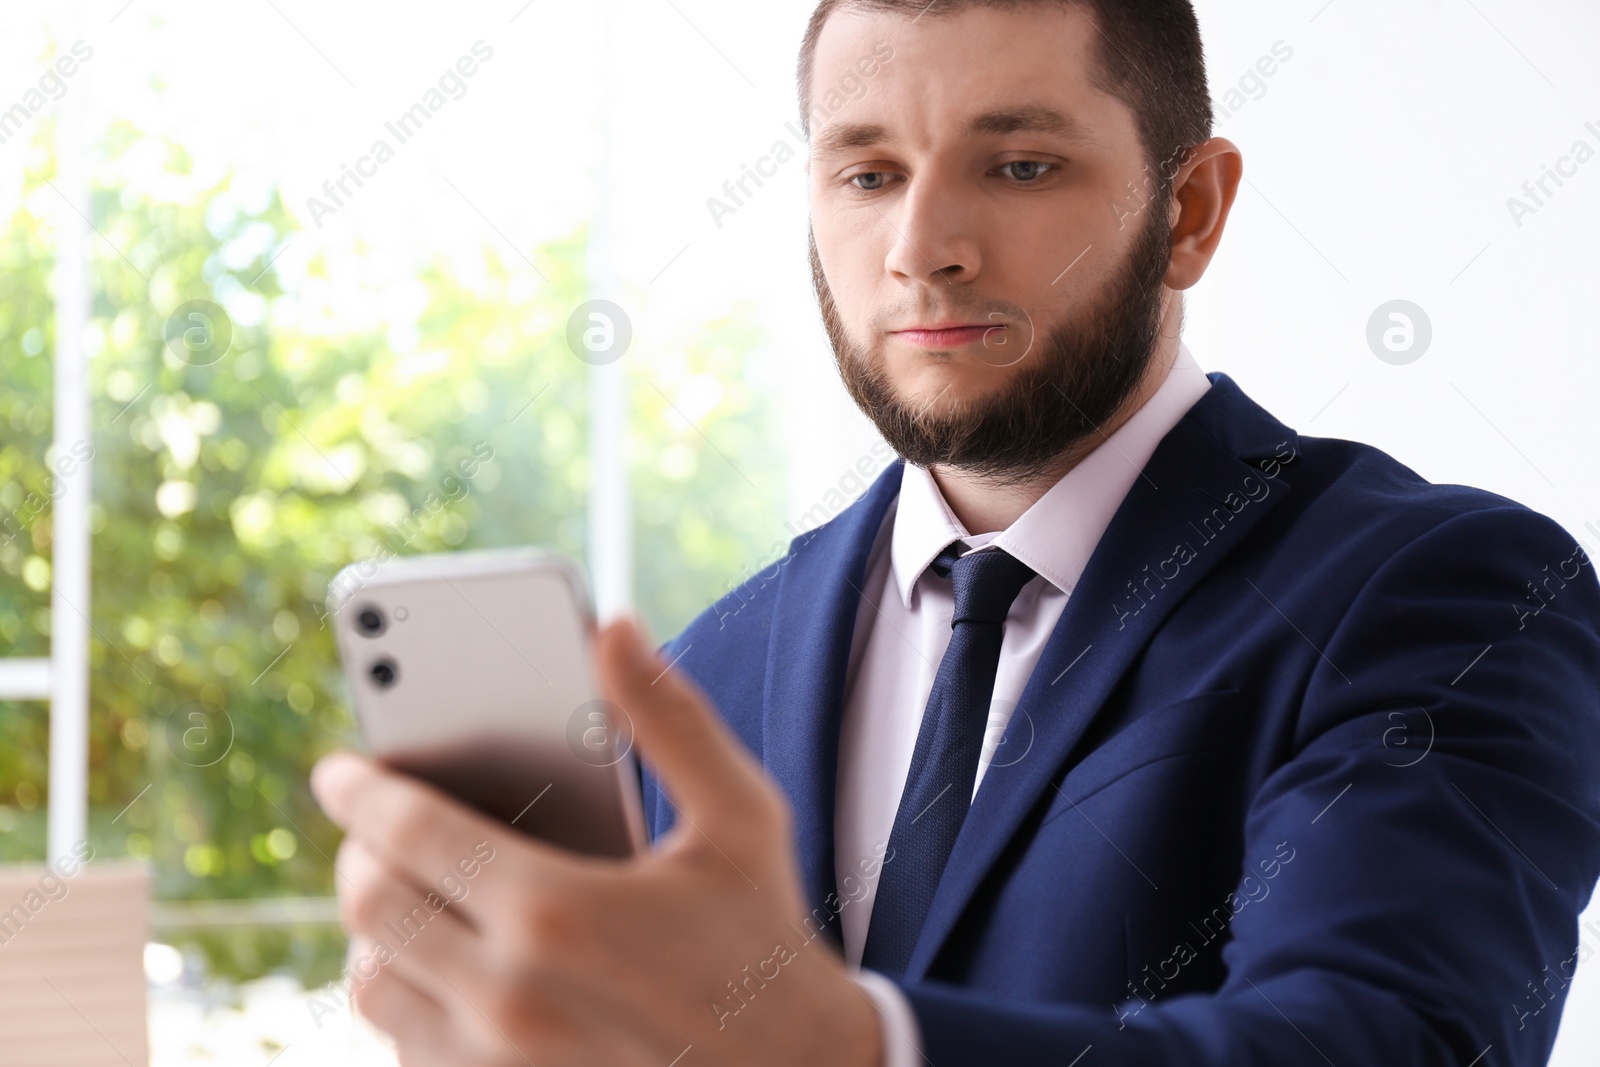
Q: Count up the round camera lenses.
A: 2